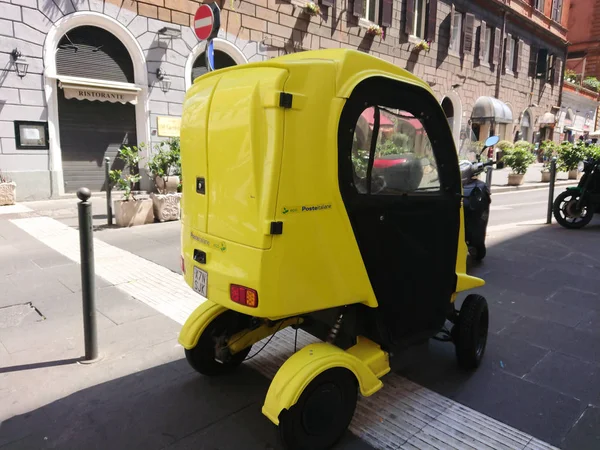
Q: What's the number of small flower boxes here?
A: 3